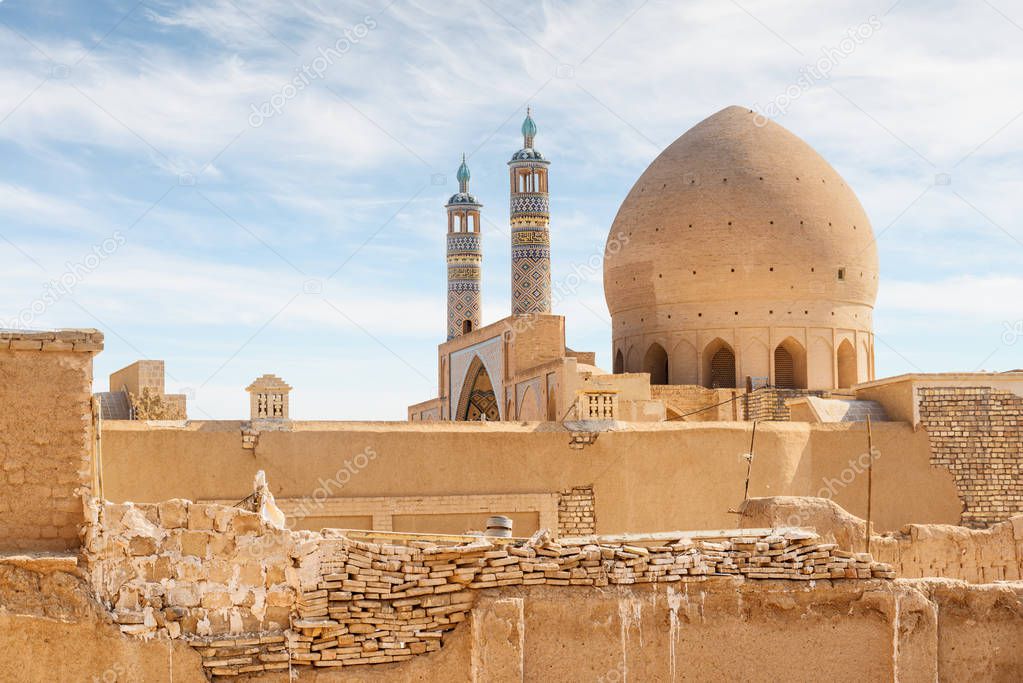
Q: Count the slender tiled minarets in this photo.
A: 2